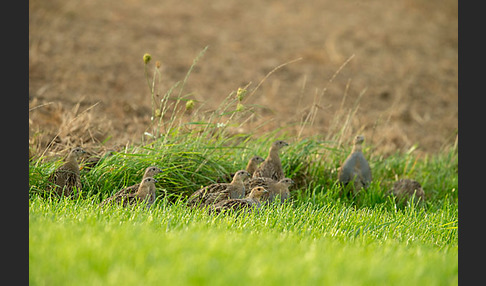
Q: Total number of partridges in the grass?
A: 10